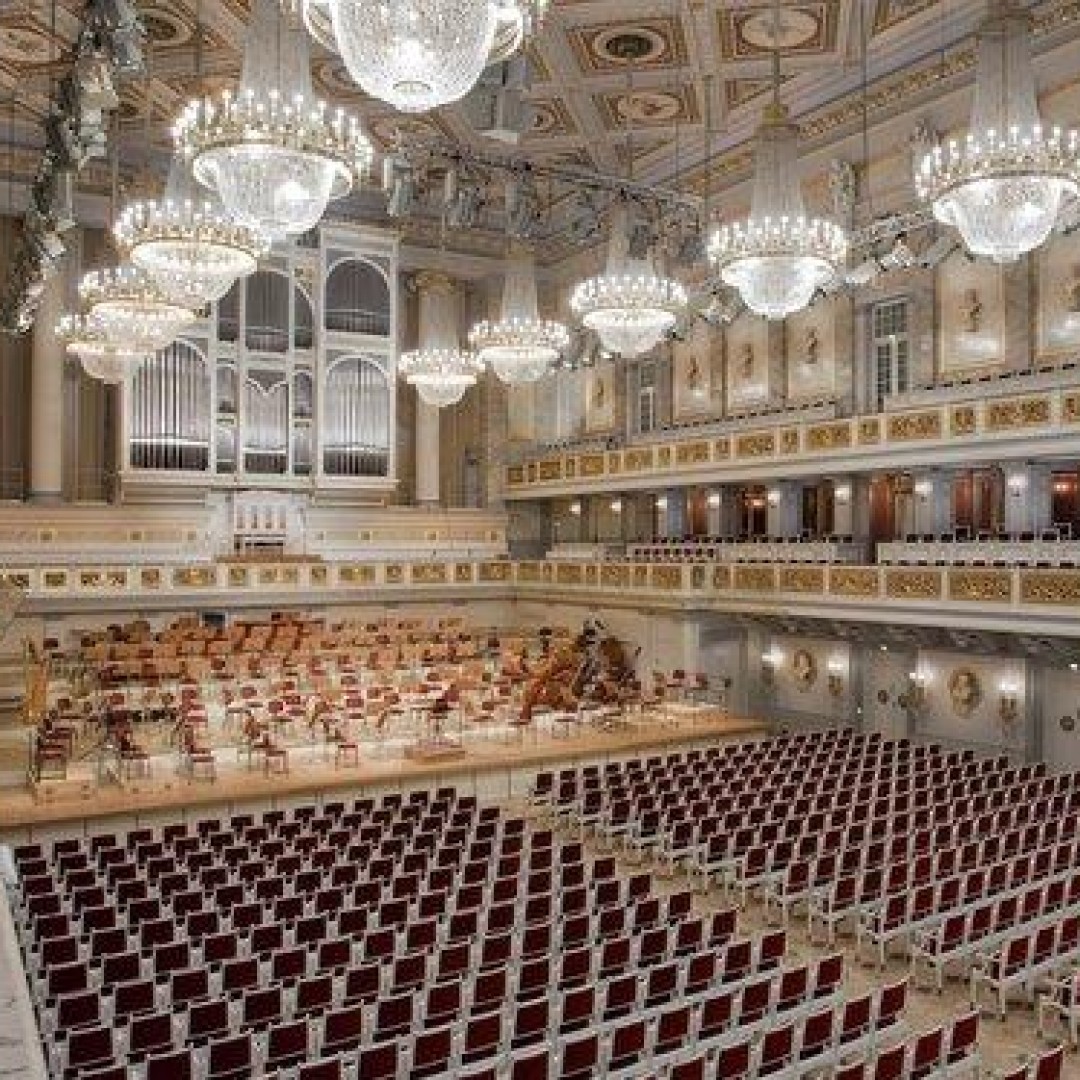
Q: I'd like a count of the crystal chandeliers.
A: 10